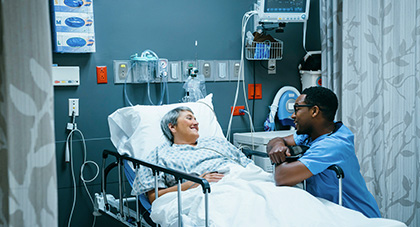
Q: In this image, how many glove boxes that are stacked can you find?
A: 3